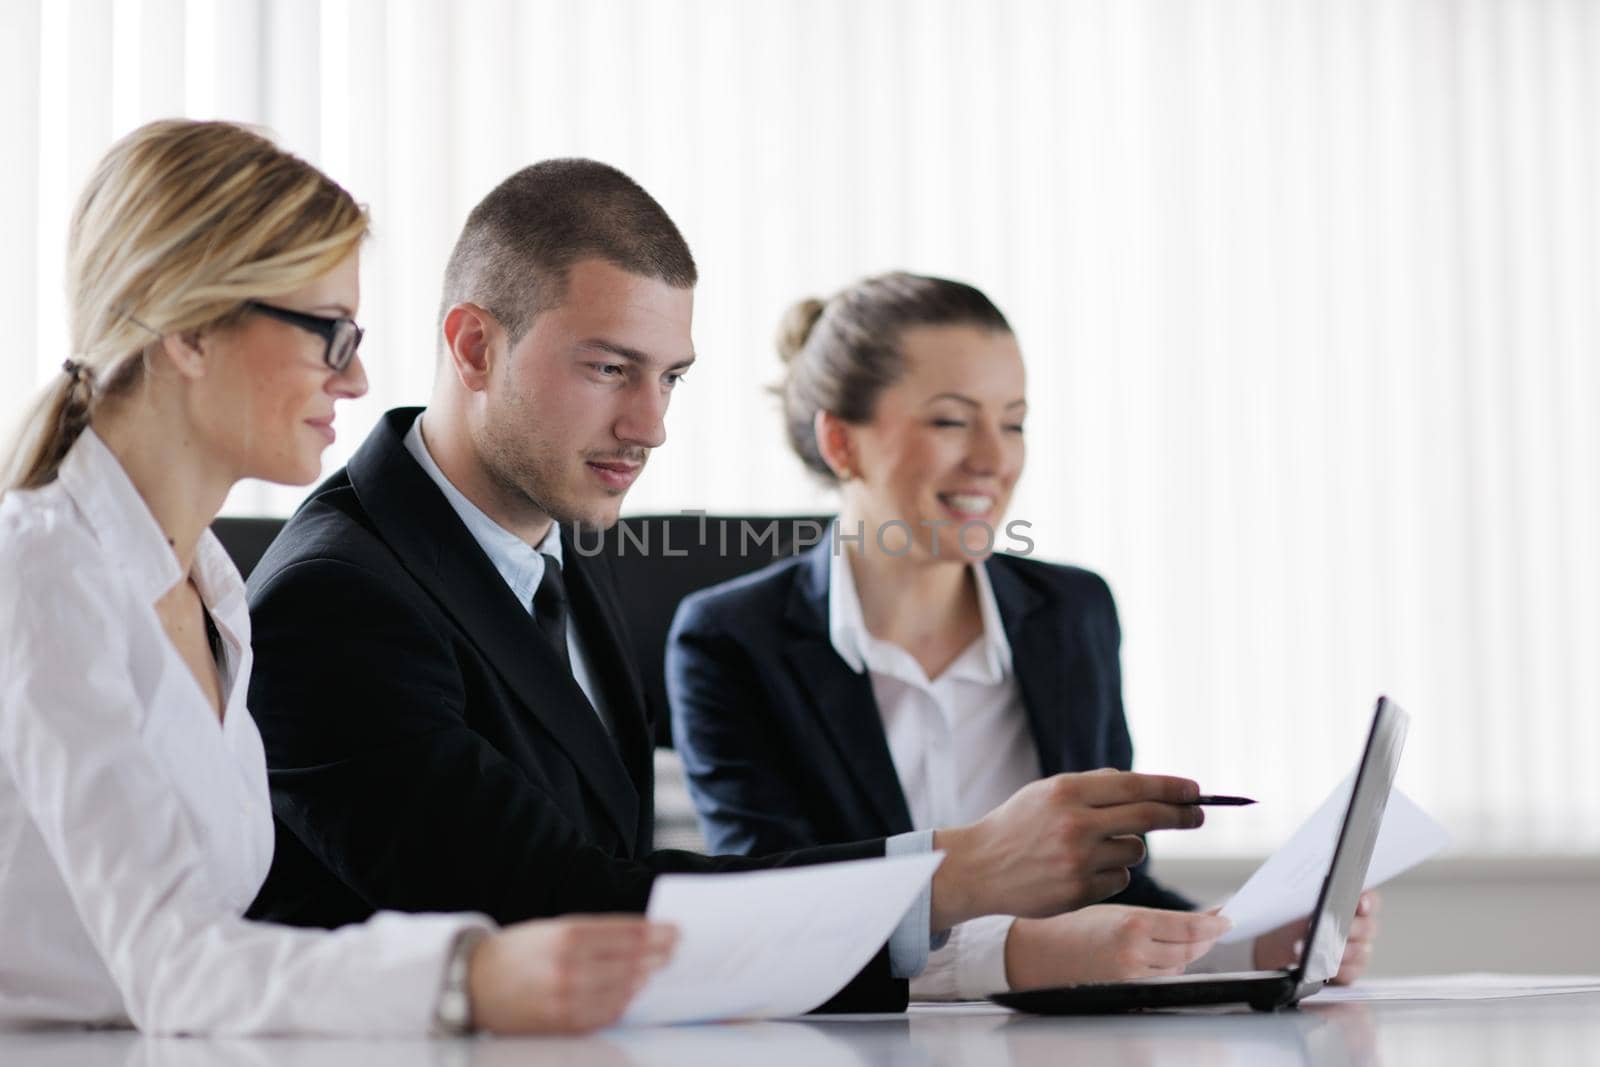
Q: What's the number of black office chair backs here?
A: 2